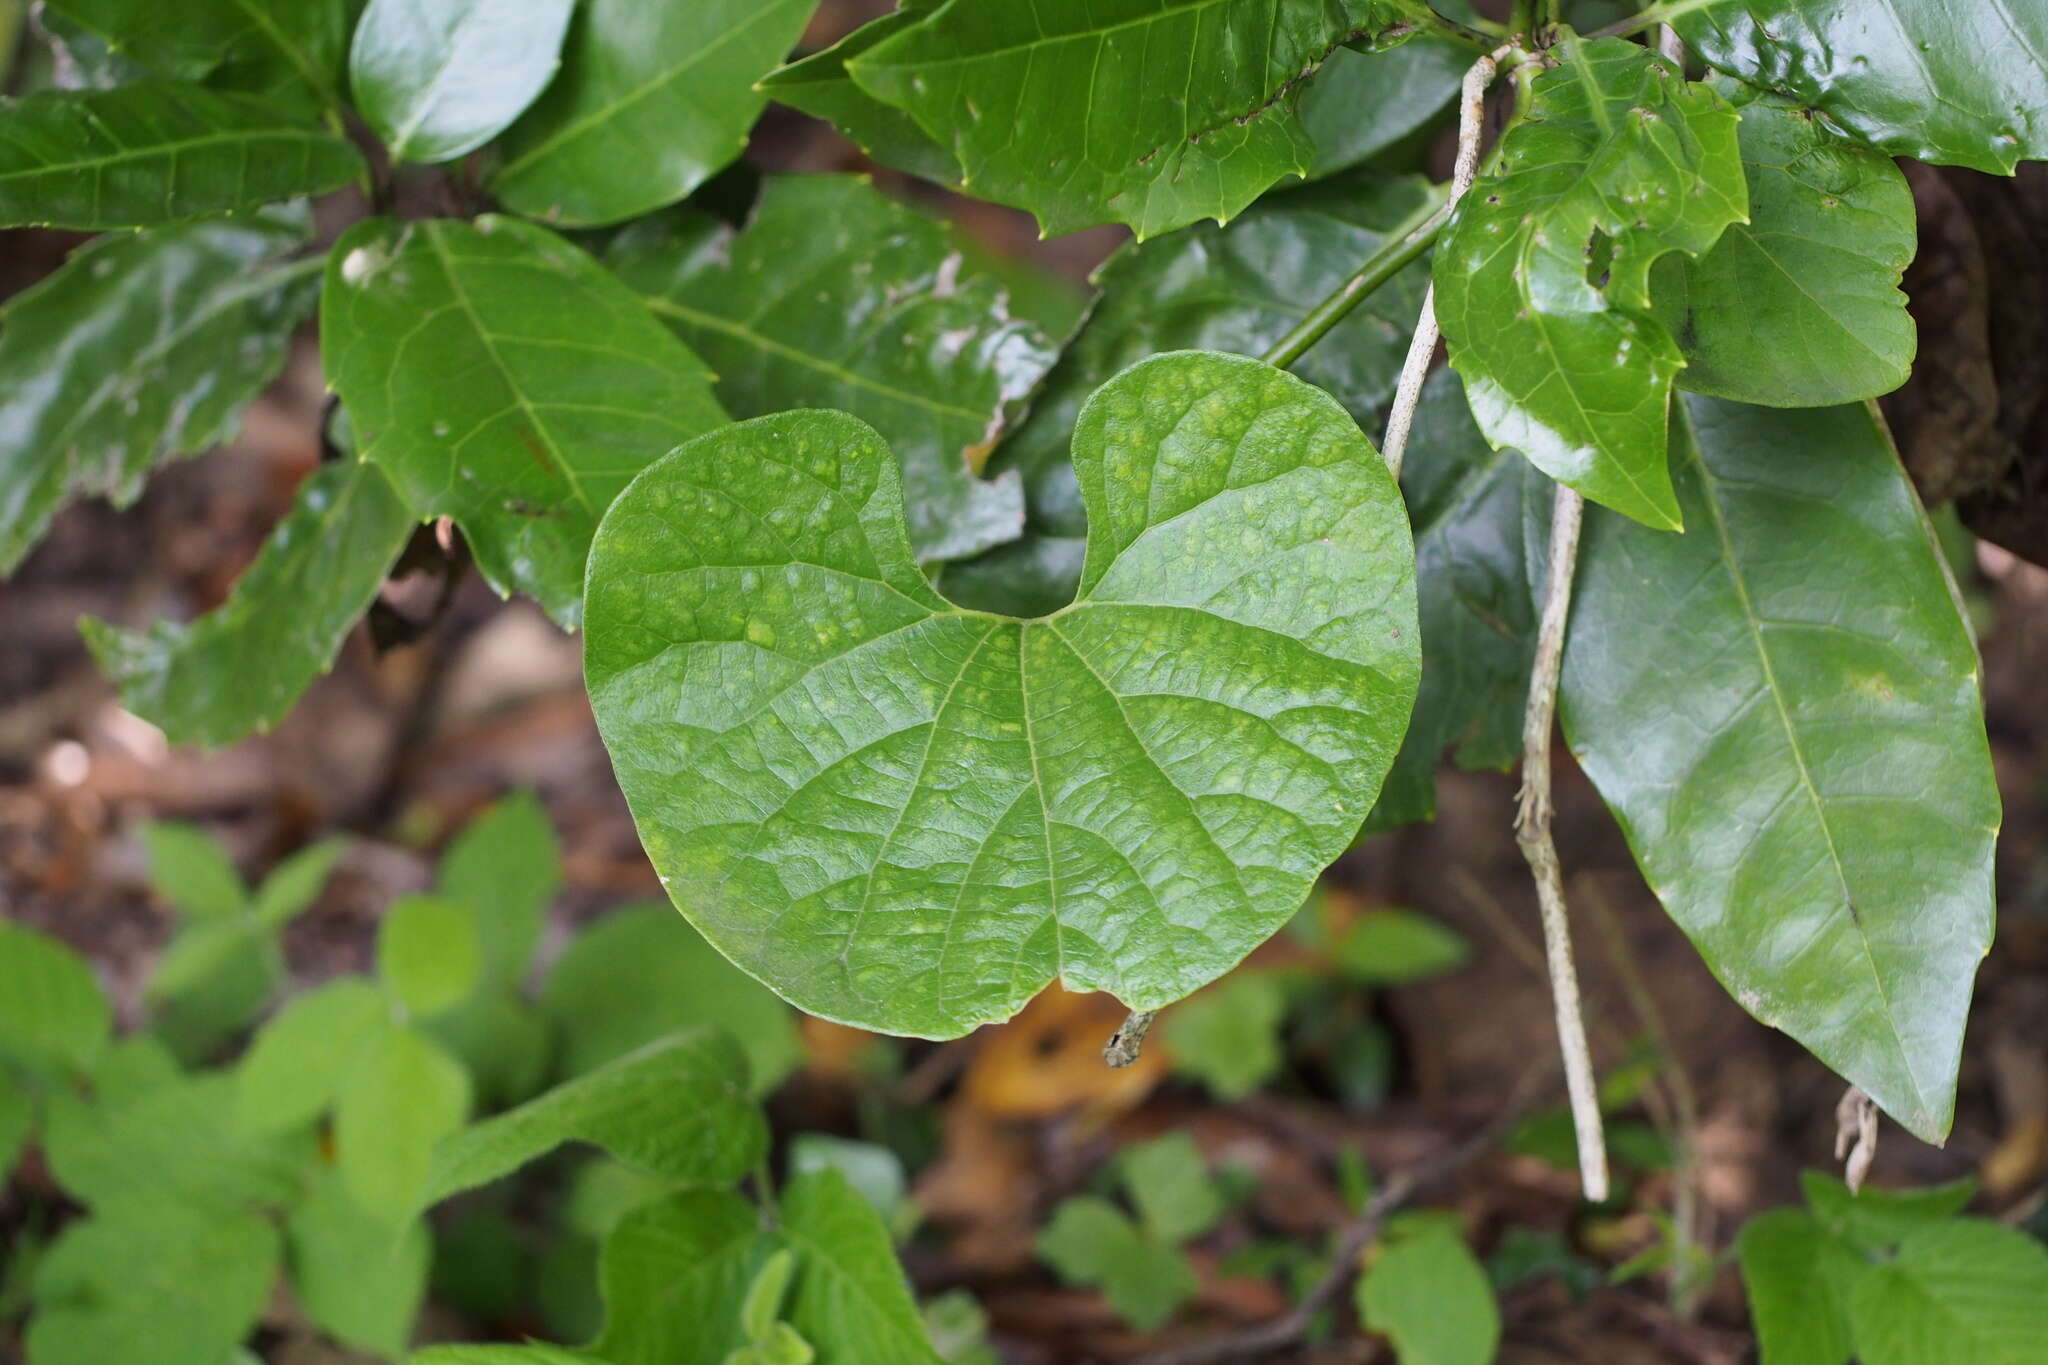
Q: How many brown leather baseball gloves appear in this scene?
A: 0